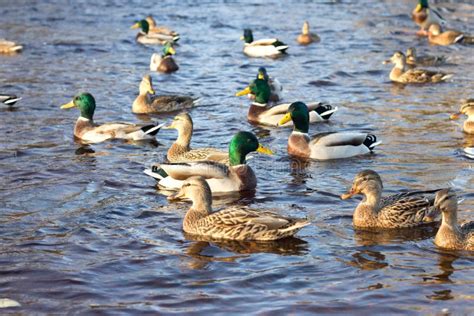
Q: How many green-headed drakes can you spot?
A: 9